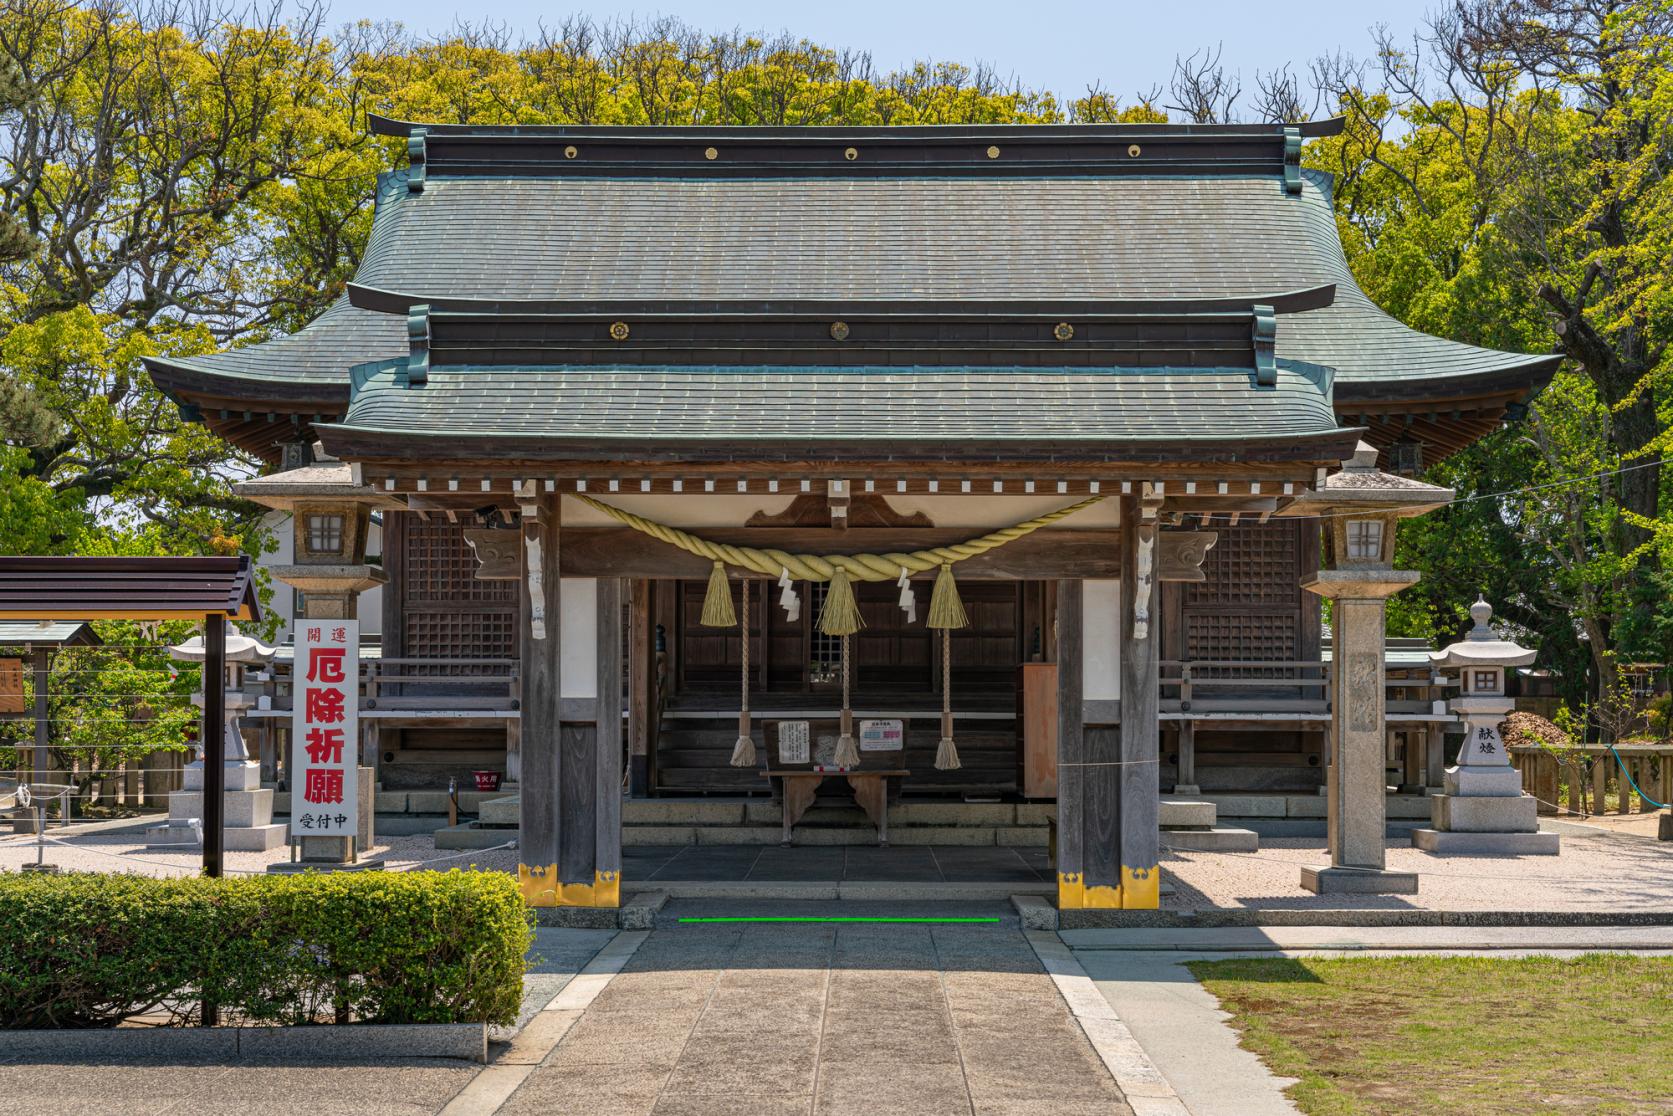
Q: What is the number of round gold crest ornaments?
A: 8